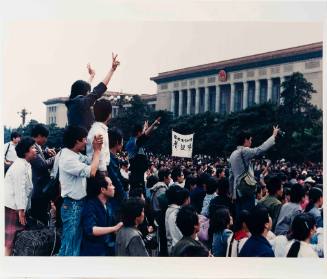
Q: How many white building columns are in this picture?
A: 11